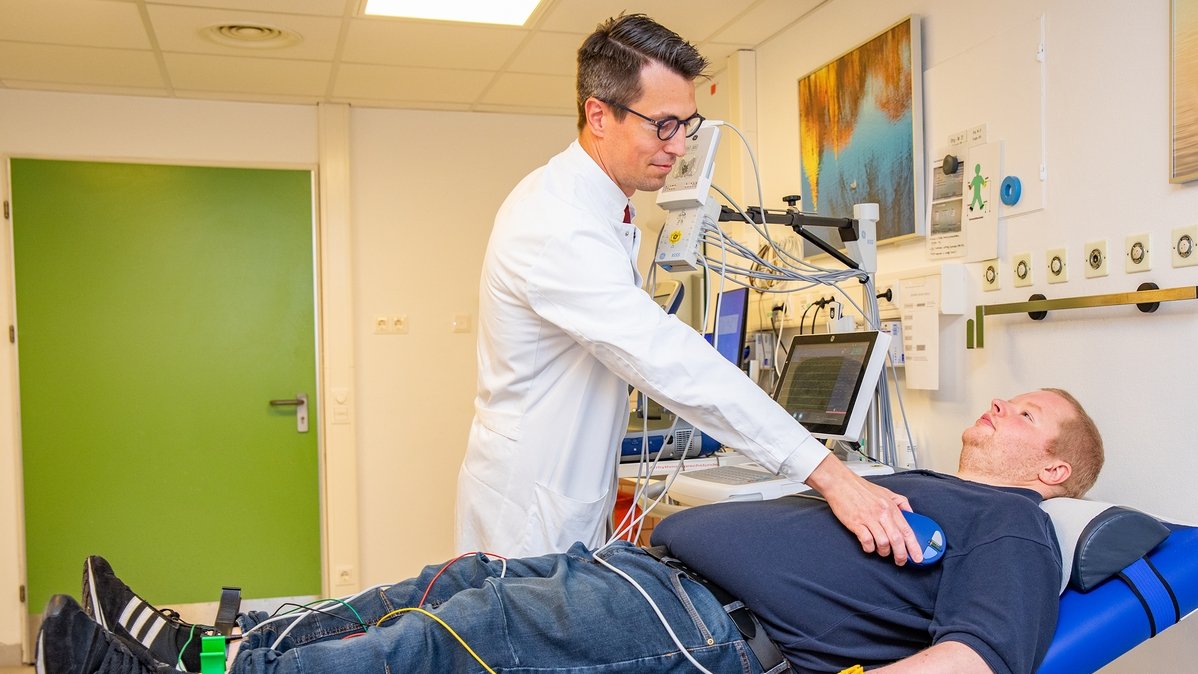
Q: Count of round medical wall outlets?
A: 6